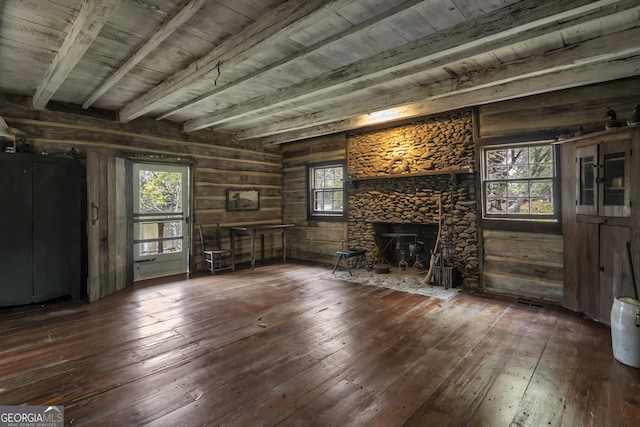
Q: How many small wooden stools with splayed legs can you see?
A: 1